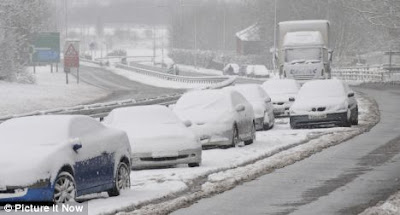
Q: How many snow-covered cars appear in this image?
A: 6